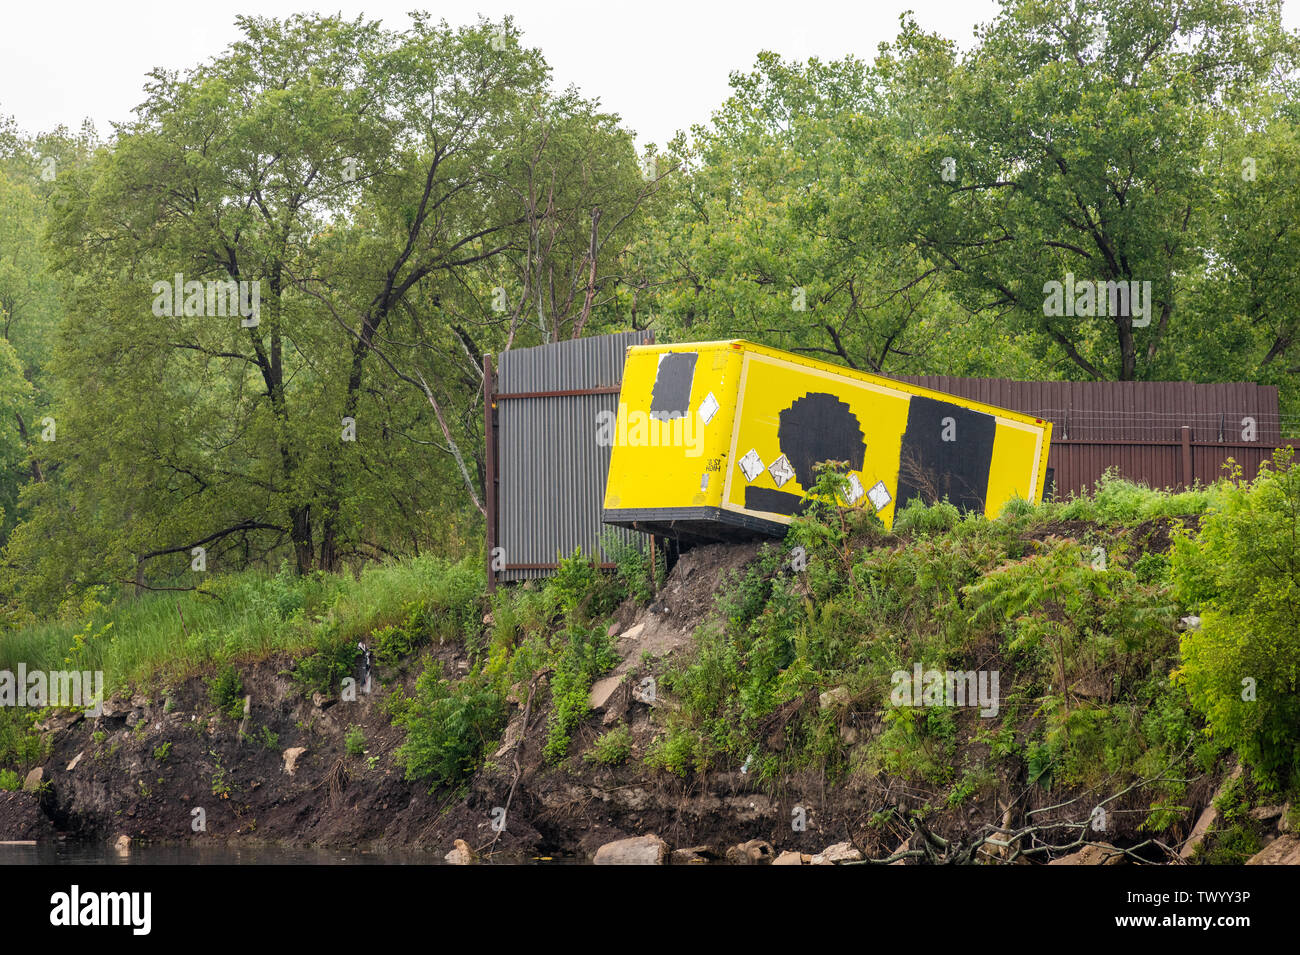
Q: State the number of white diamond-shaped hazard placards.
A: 5